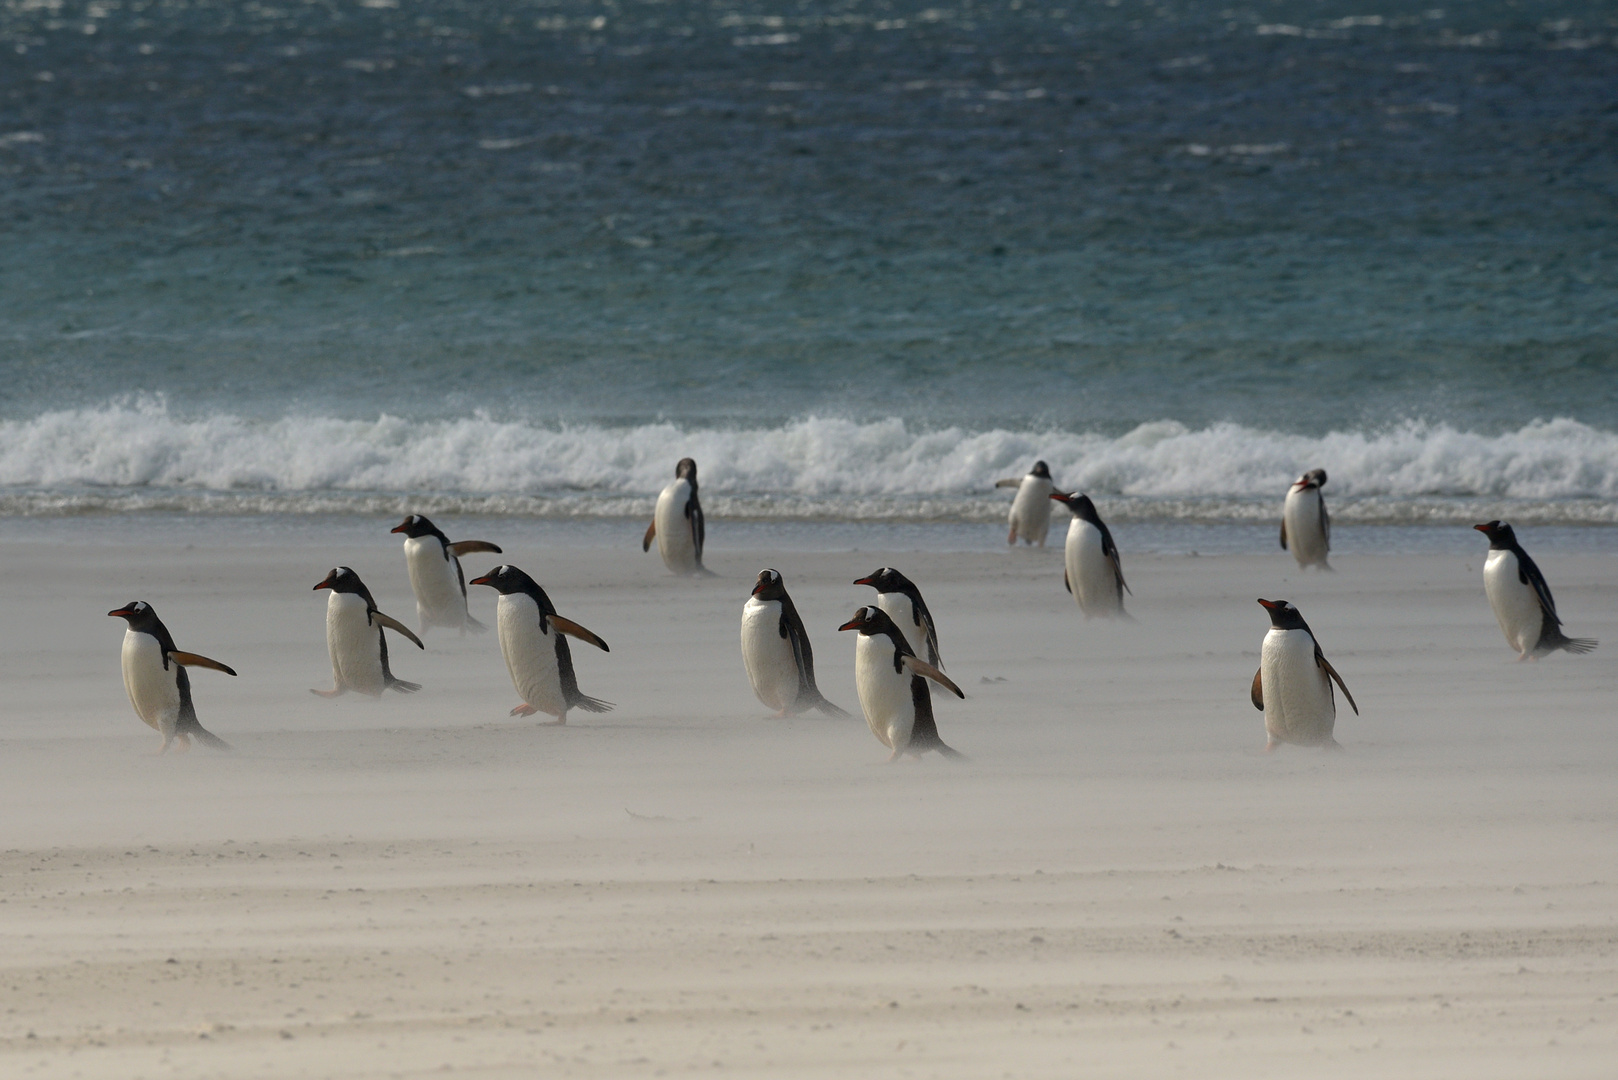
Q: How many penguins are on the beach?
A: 13